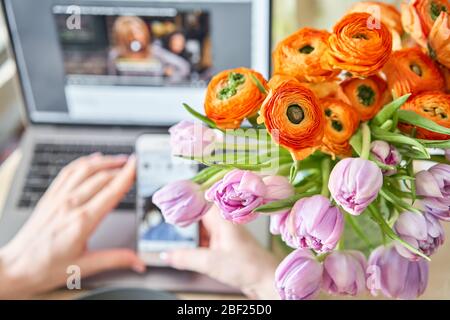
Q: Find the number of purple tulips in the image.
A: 13